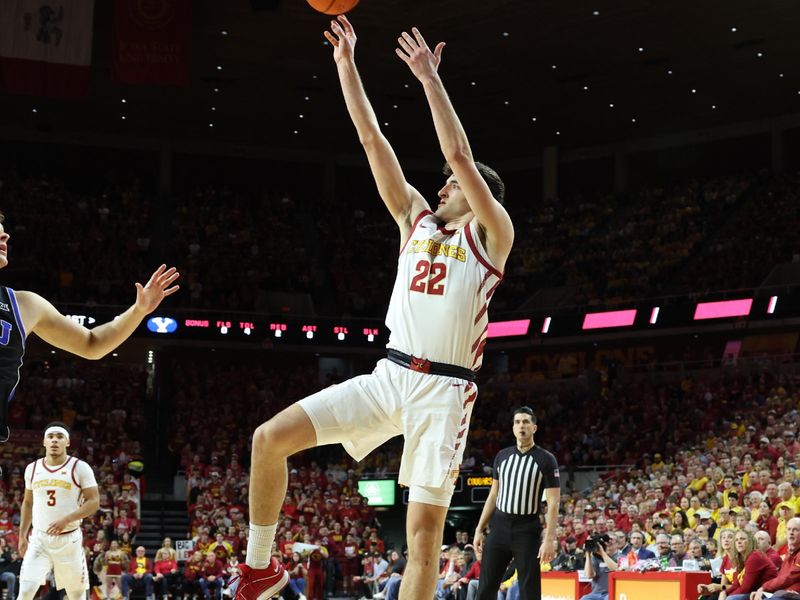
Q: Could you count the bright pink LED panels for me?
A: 3